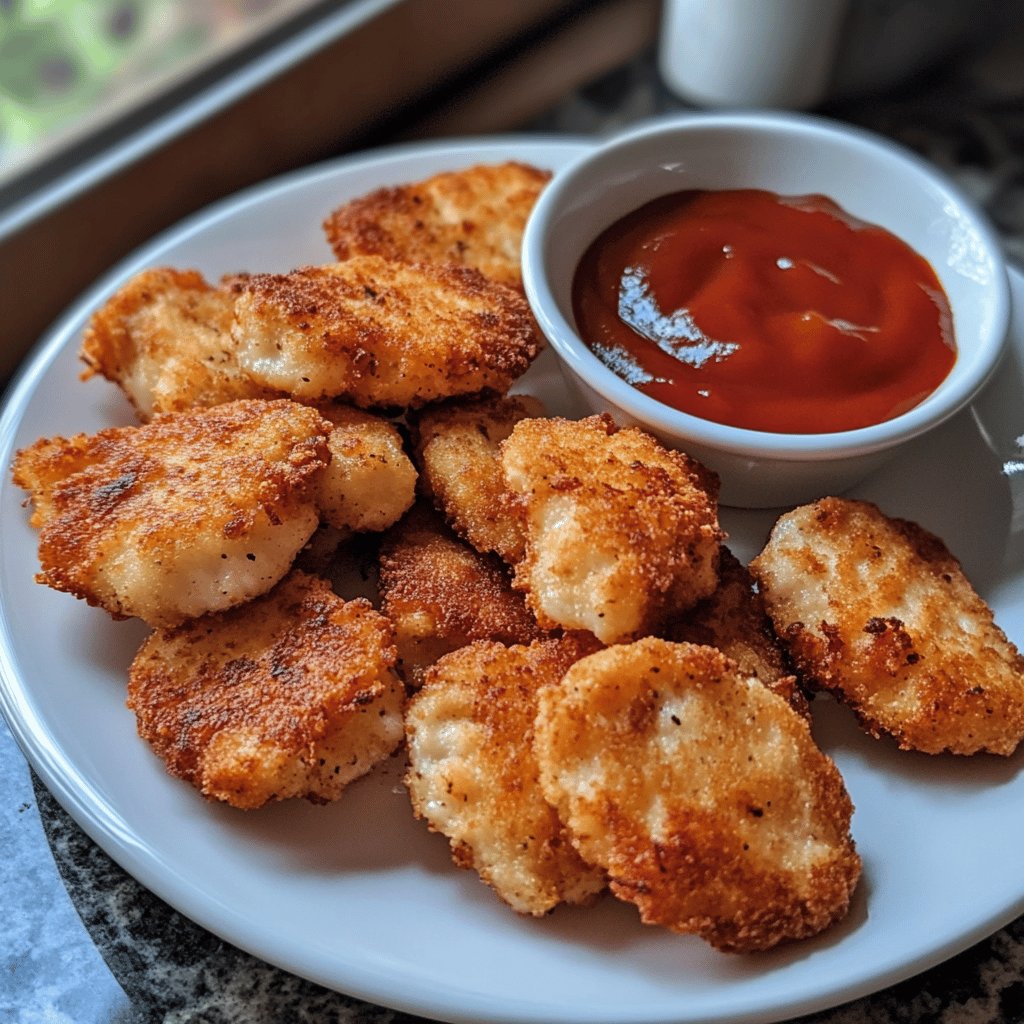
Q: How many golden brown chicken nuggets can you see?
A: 13